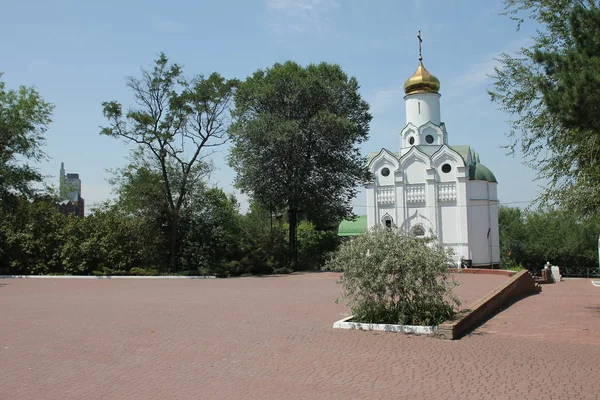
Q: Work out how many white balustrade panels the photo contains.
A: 3